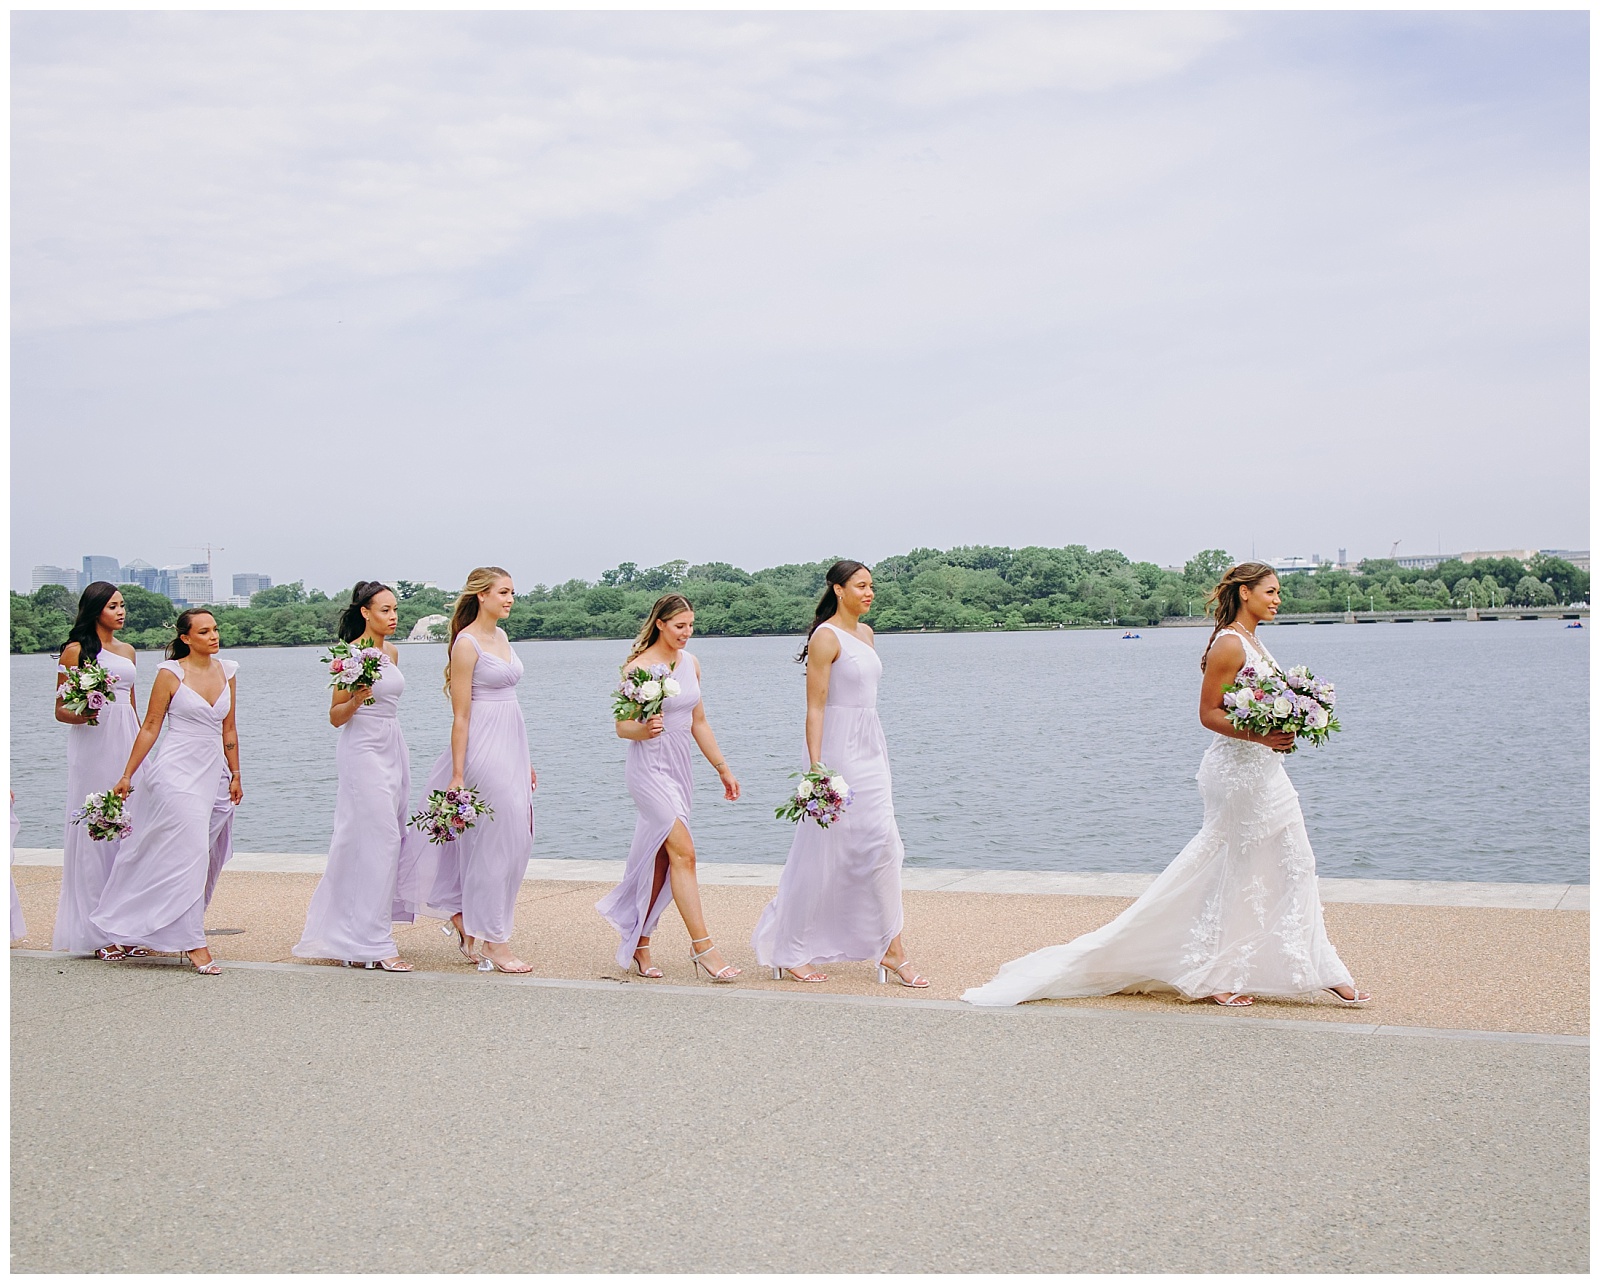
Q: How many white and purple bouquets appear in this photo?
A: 7